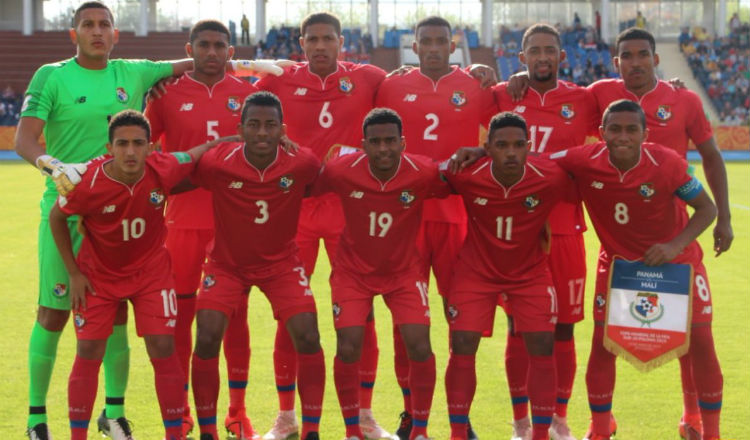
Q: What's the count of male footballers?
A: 11